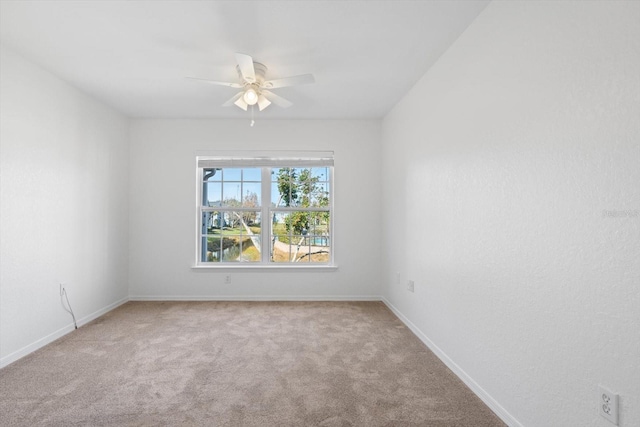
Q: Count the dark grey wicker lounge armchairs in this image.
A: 0